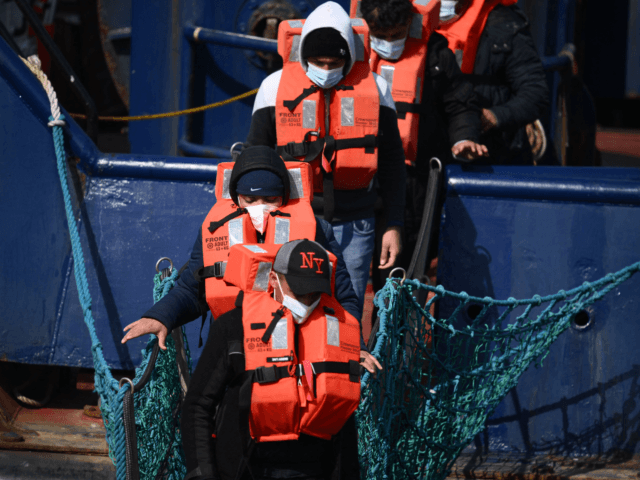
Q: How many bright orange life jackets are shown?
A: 5